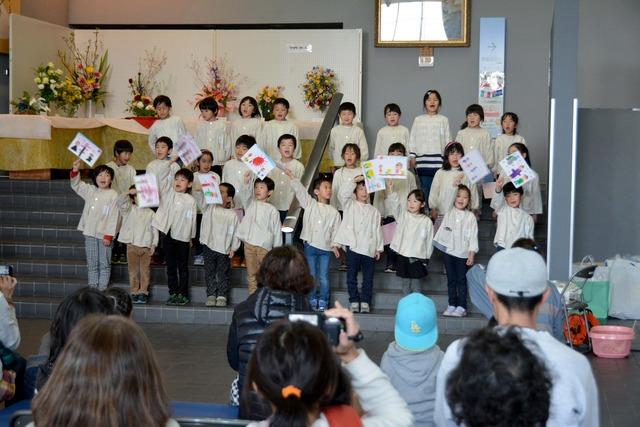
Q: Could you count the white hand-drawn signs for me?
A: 9